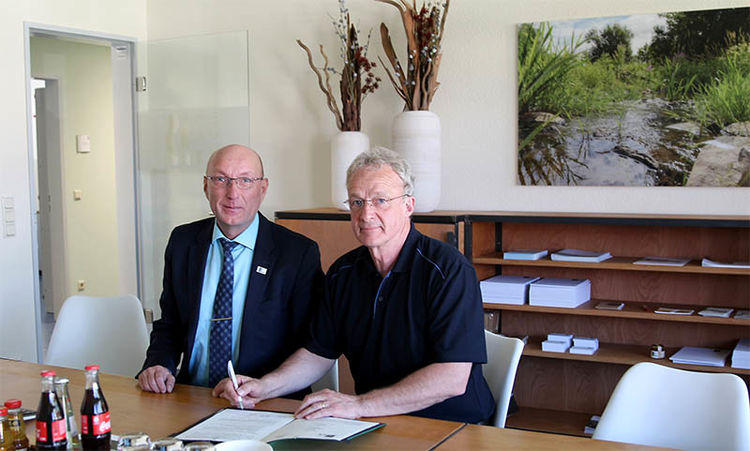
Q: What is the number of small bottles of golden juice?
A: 2